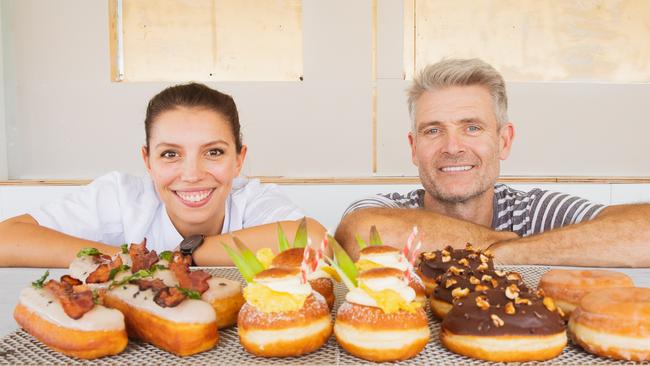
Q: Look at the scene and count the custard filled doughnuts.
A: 4